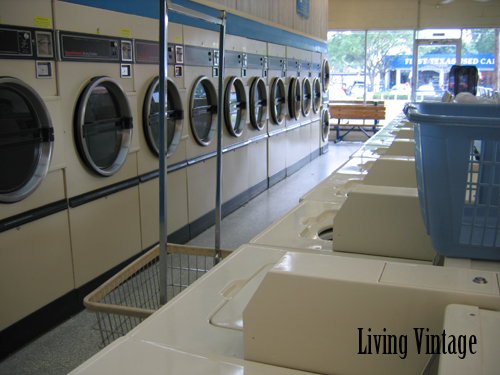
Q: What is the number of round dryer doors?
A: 12